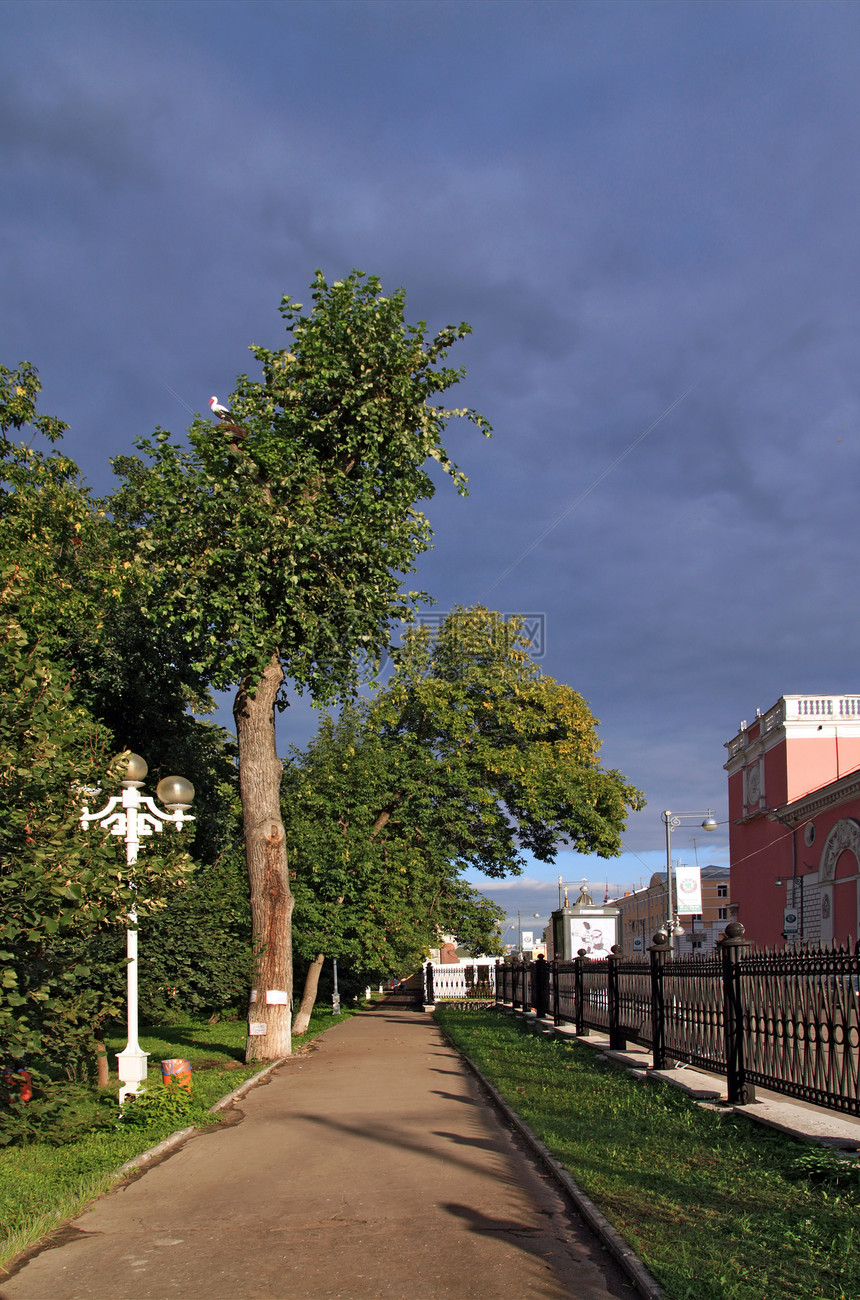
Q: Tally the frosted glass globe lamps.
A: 2